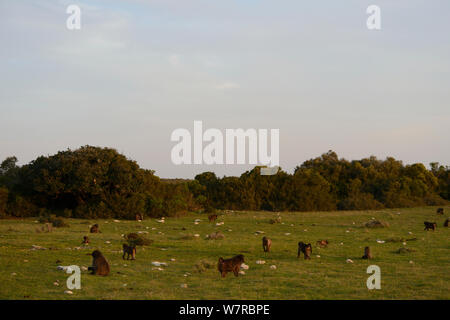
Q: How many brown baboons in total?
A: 14